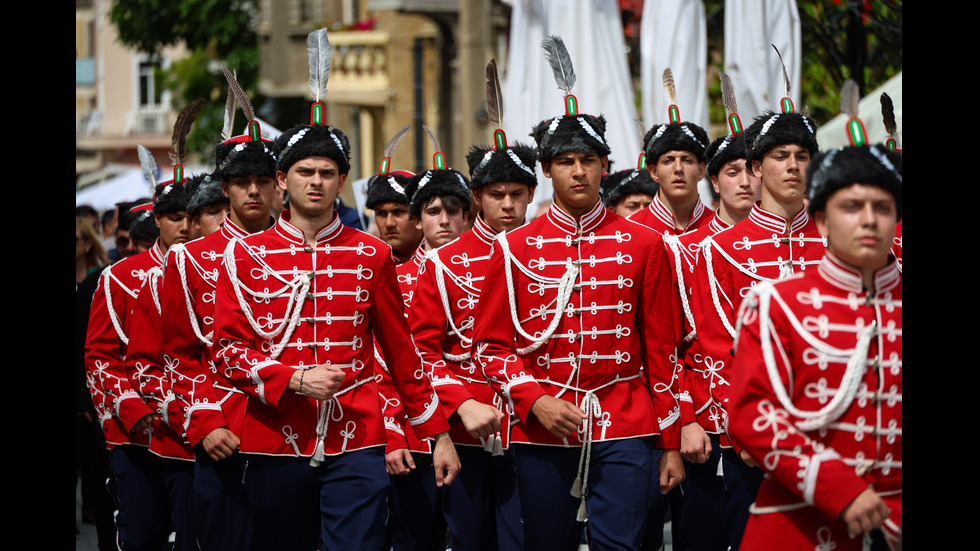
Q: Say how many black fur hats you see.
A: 15